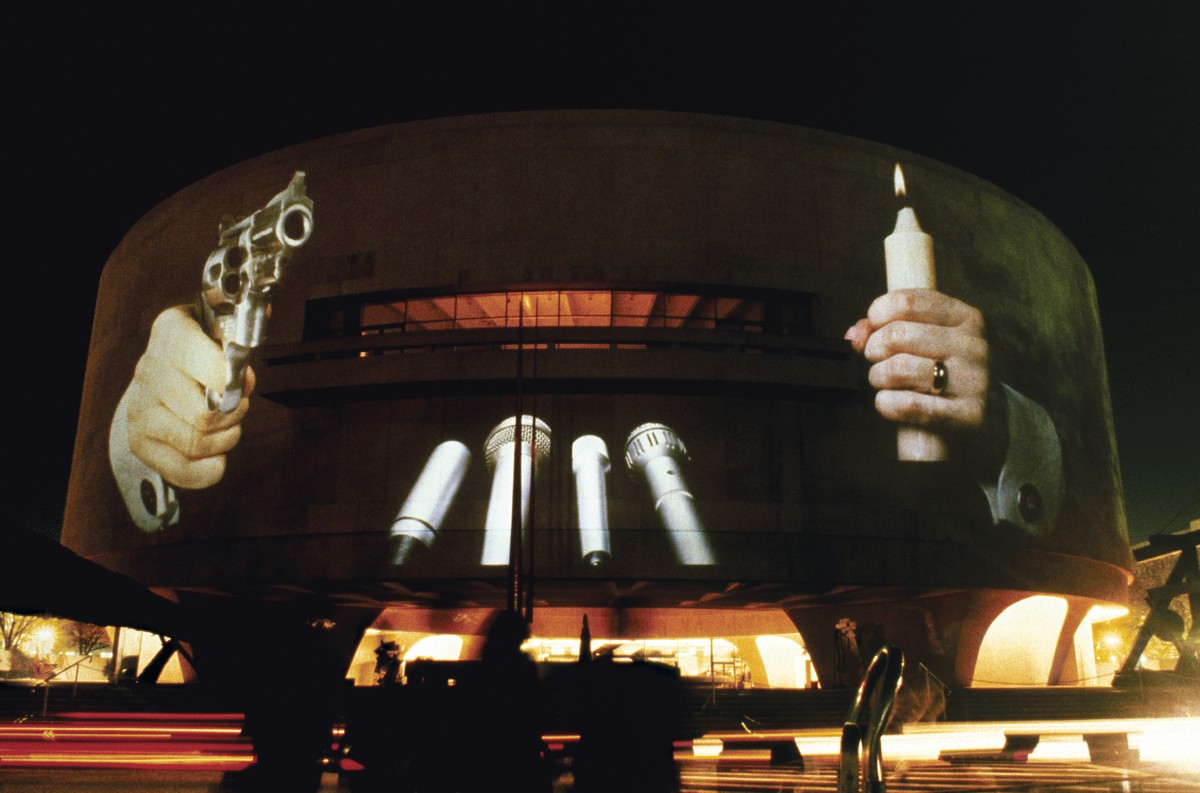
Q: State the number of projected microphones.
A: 4